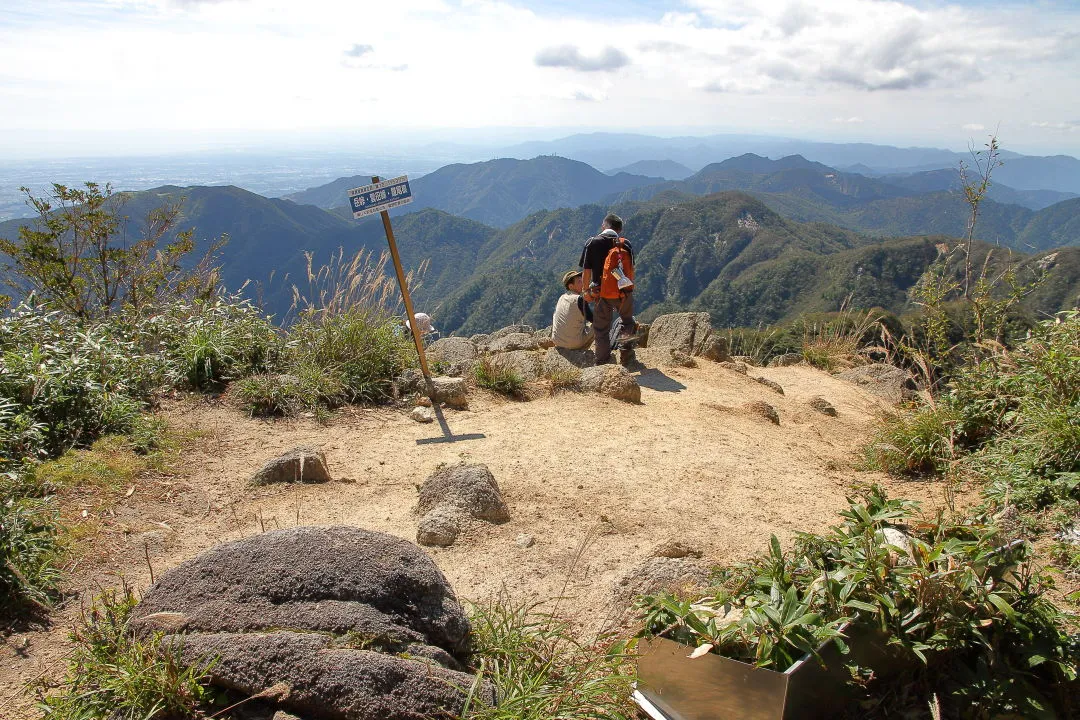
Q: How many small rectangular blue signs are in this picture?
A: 1